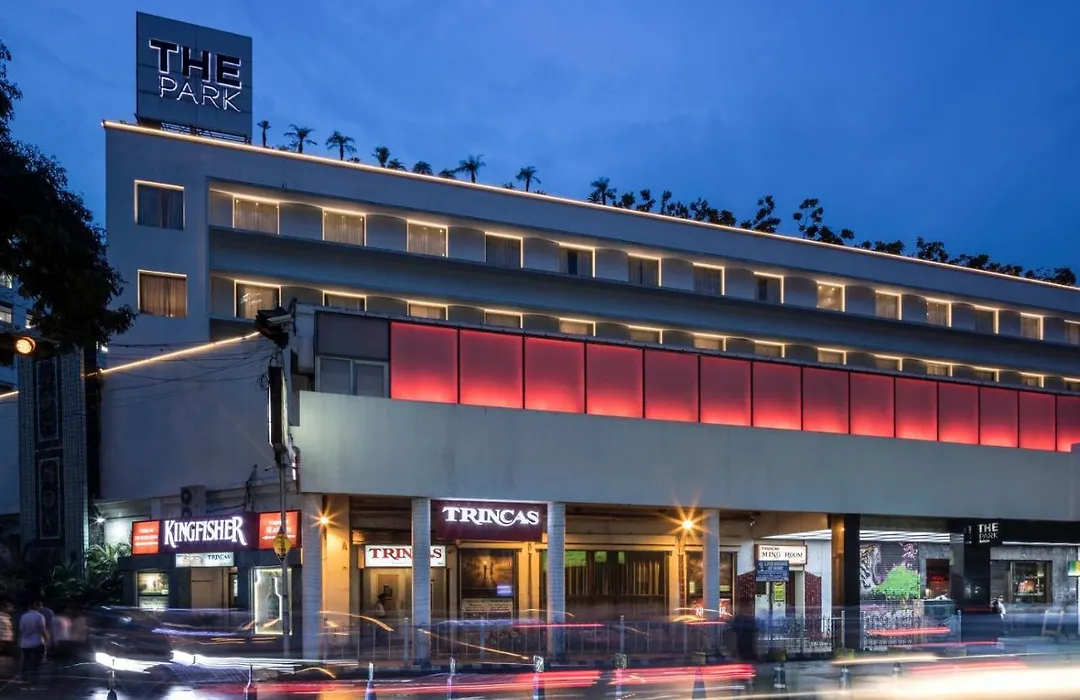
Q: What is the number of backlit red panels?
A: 14